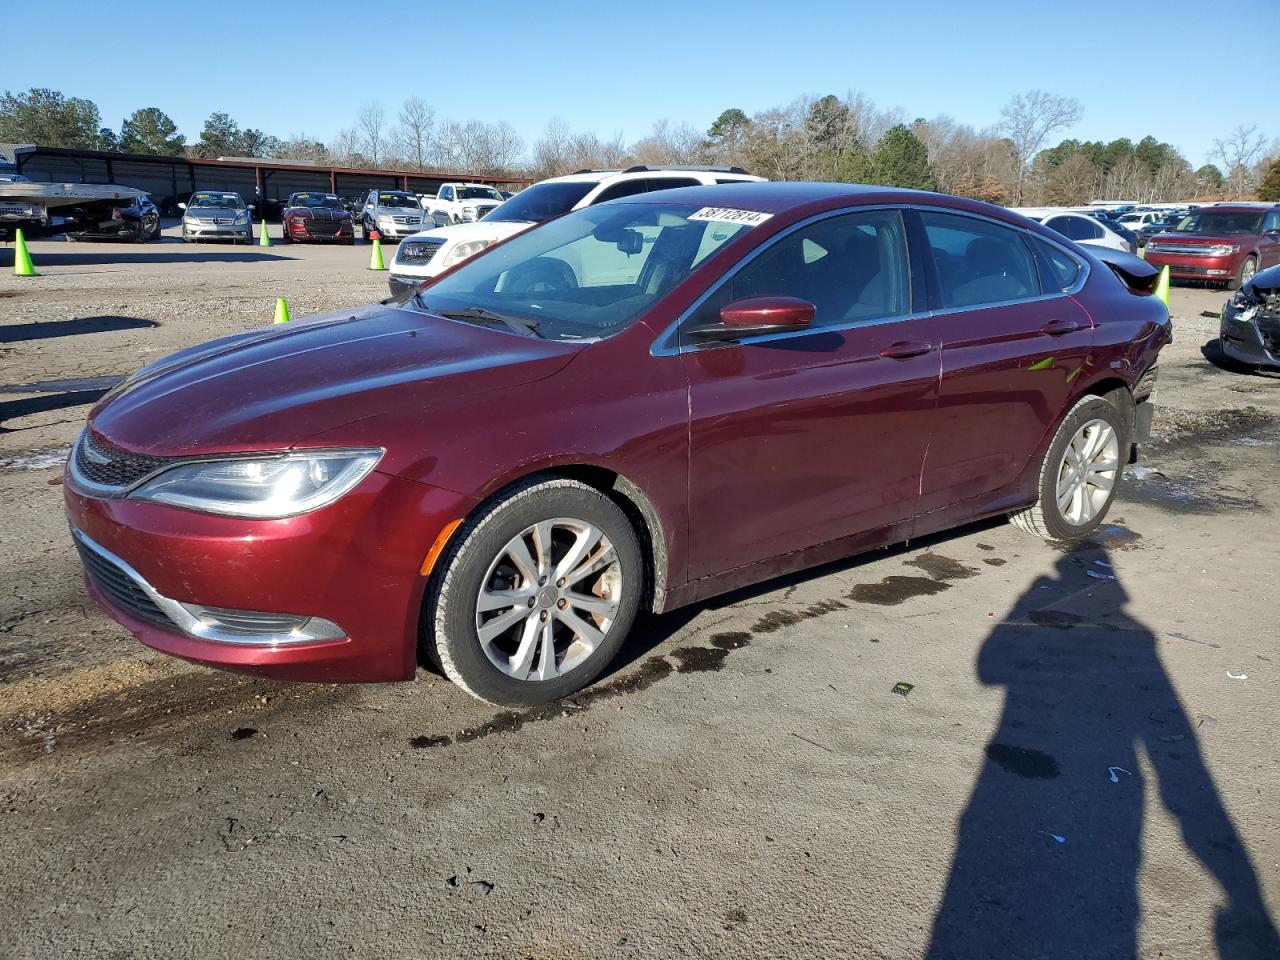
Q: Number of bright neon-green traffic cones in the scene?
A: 5